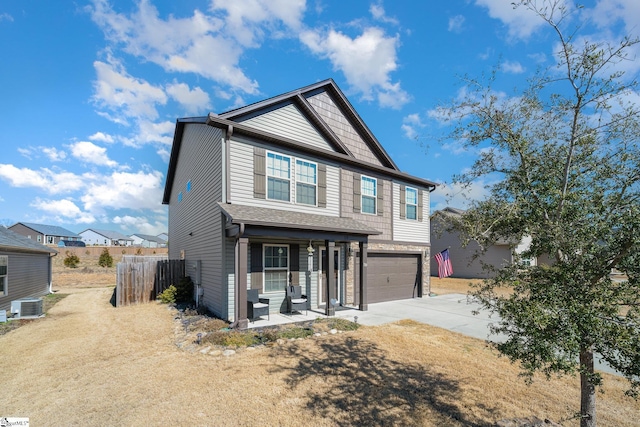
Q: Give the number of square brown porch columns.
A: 3